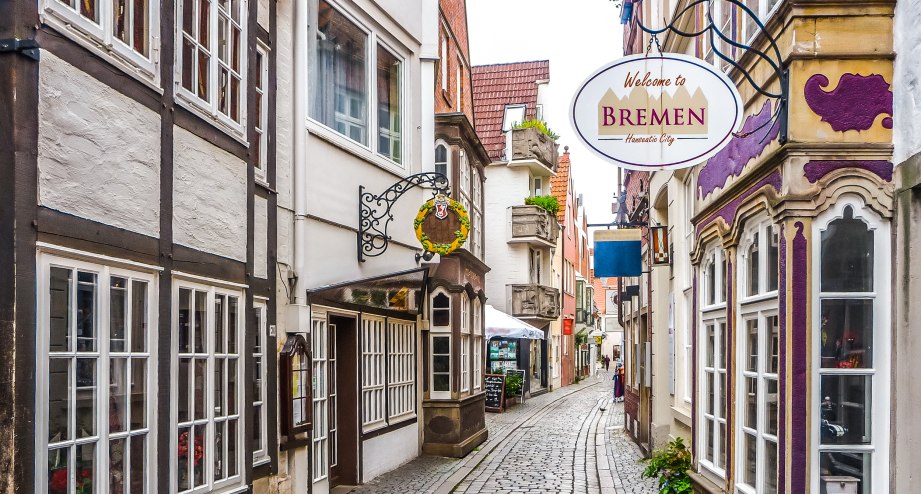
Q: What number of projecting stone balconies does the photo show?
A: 3